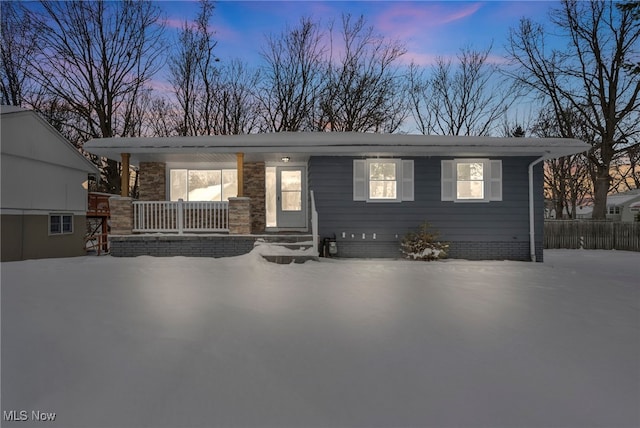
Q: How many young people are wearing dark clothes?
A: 0